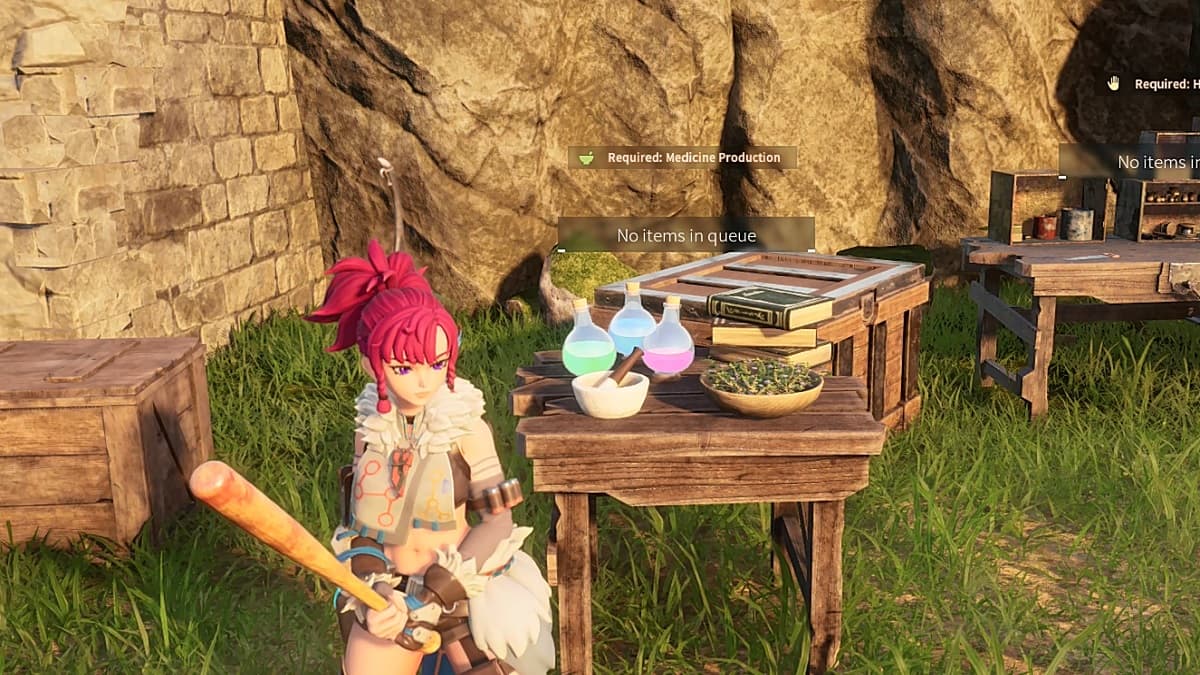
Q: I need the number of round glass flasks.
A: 3